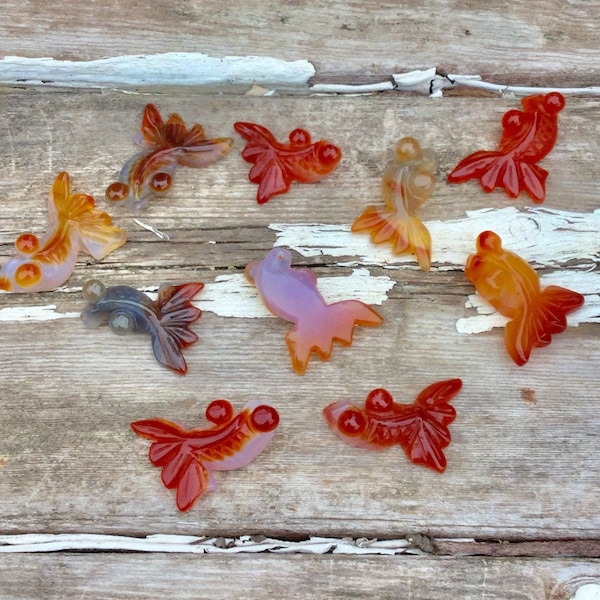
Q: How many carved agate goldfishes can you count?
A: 10